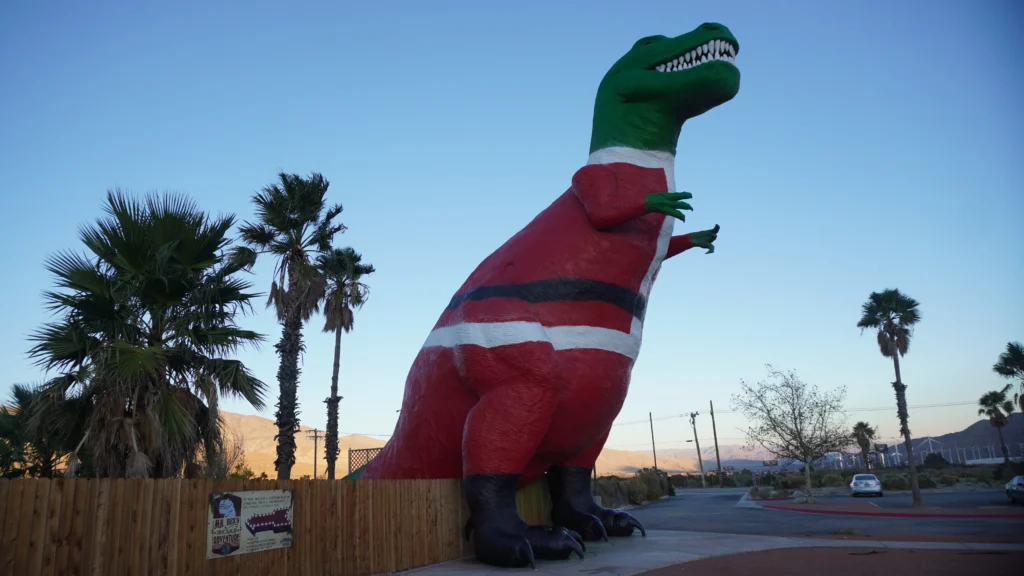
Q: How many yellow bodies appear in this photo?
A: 0